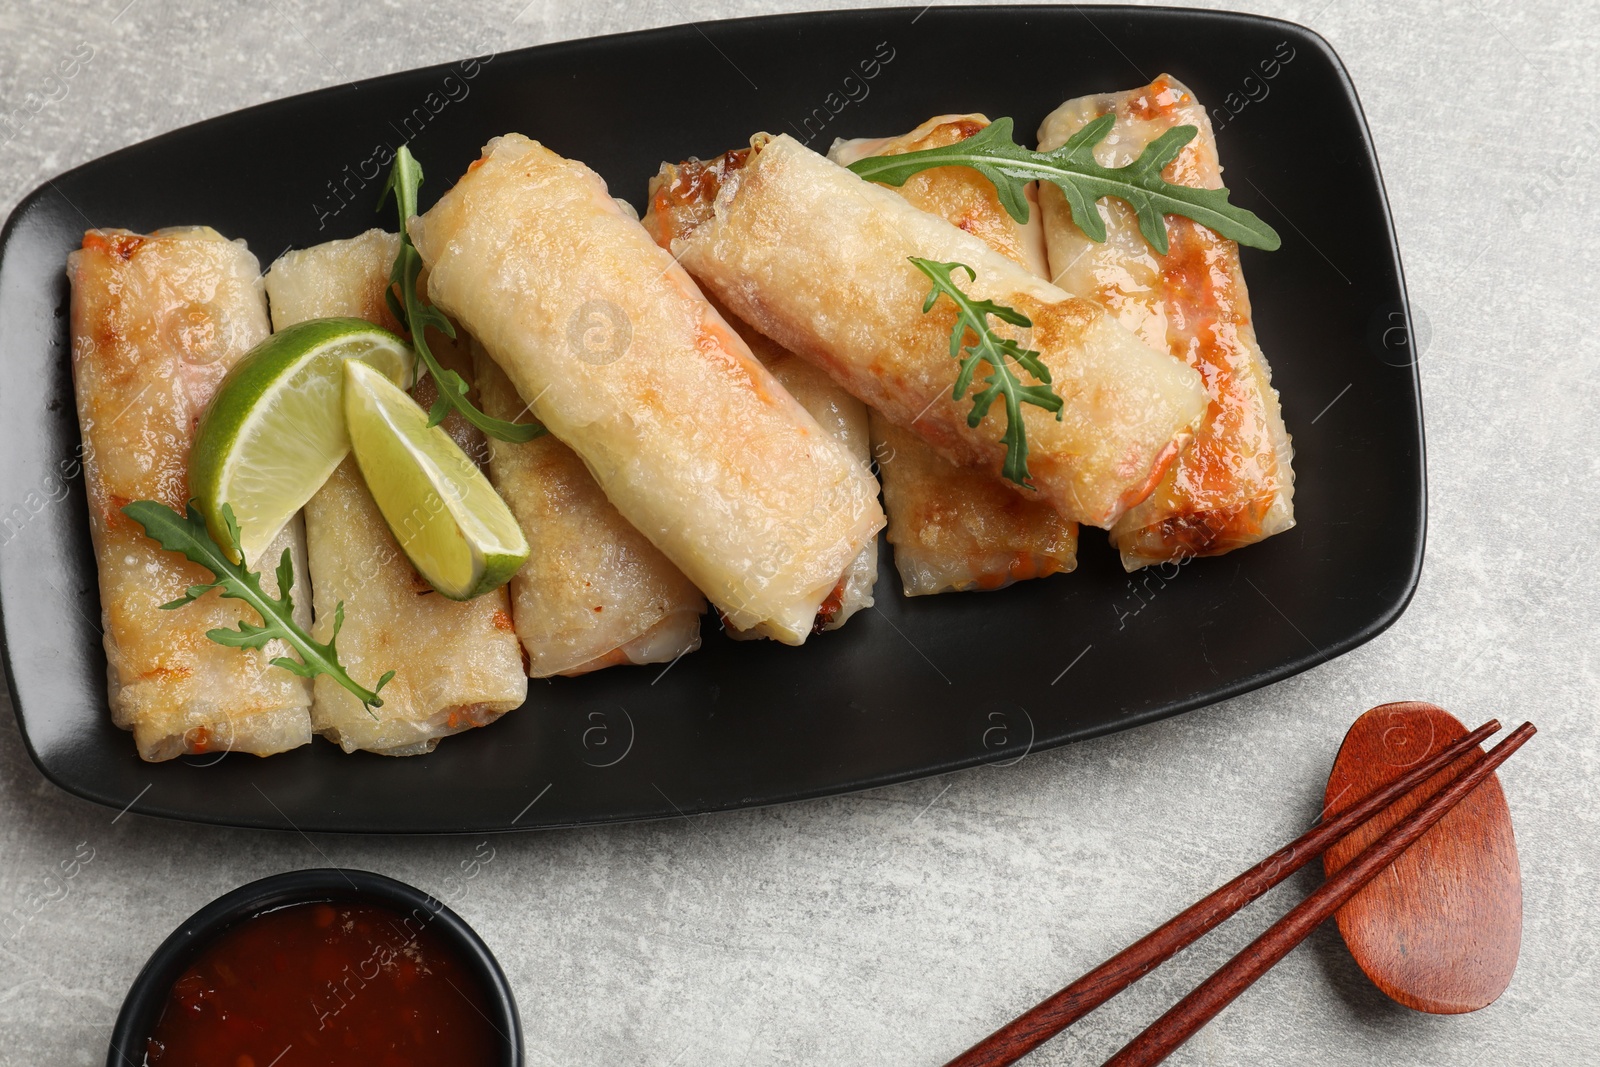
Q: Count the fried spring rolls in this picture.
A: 8